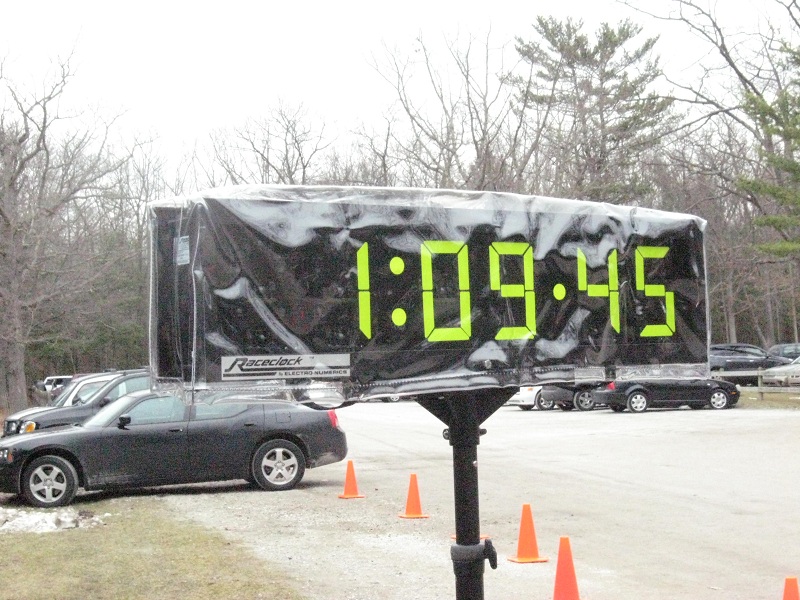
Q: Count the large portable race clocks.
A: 1